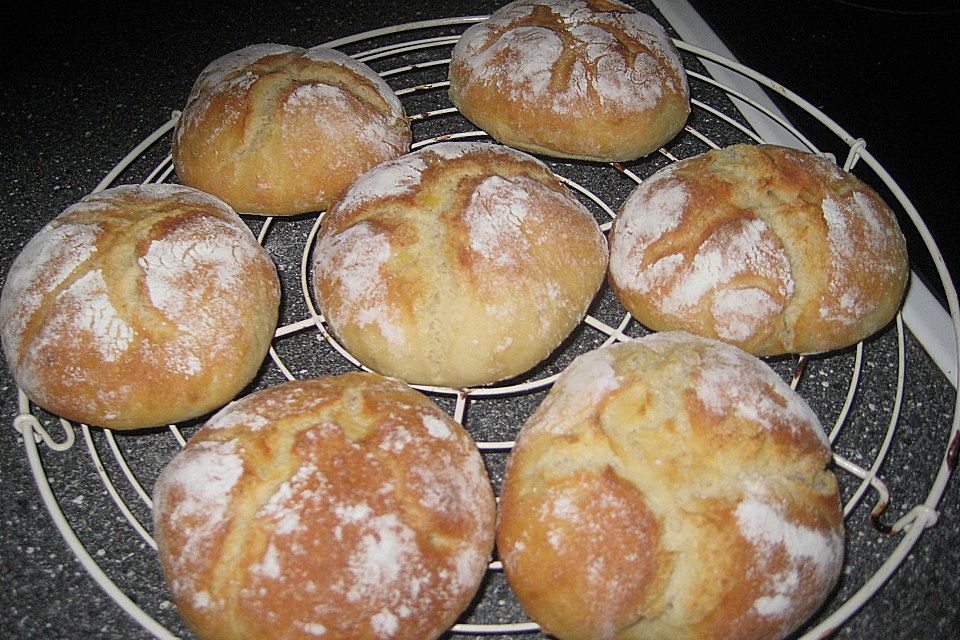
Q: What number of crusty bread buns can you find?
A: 7